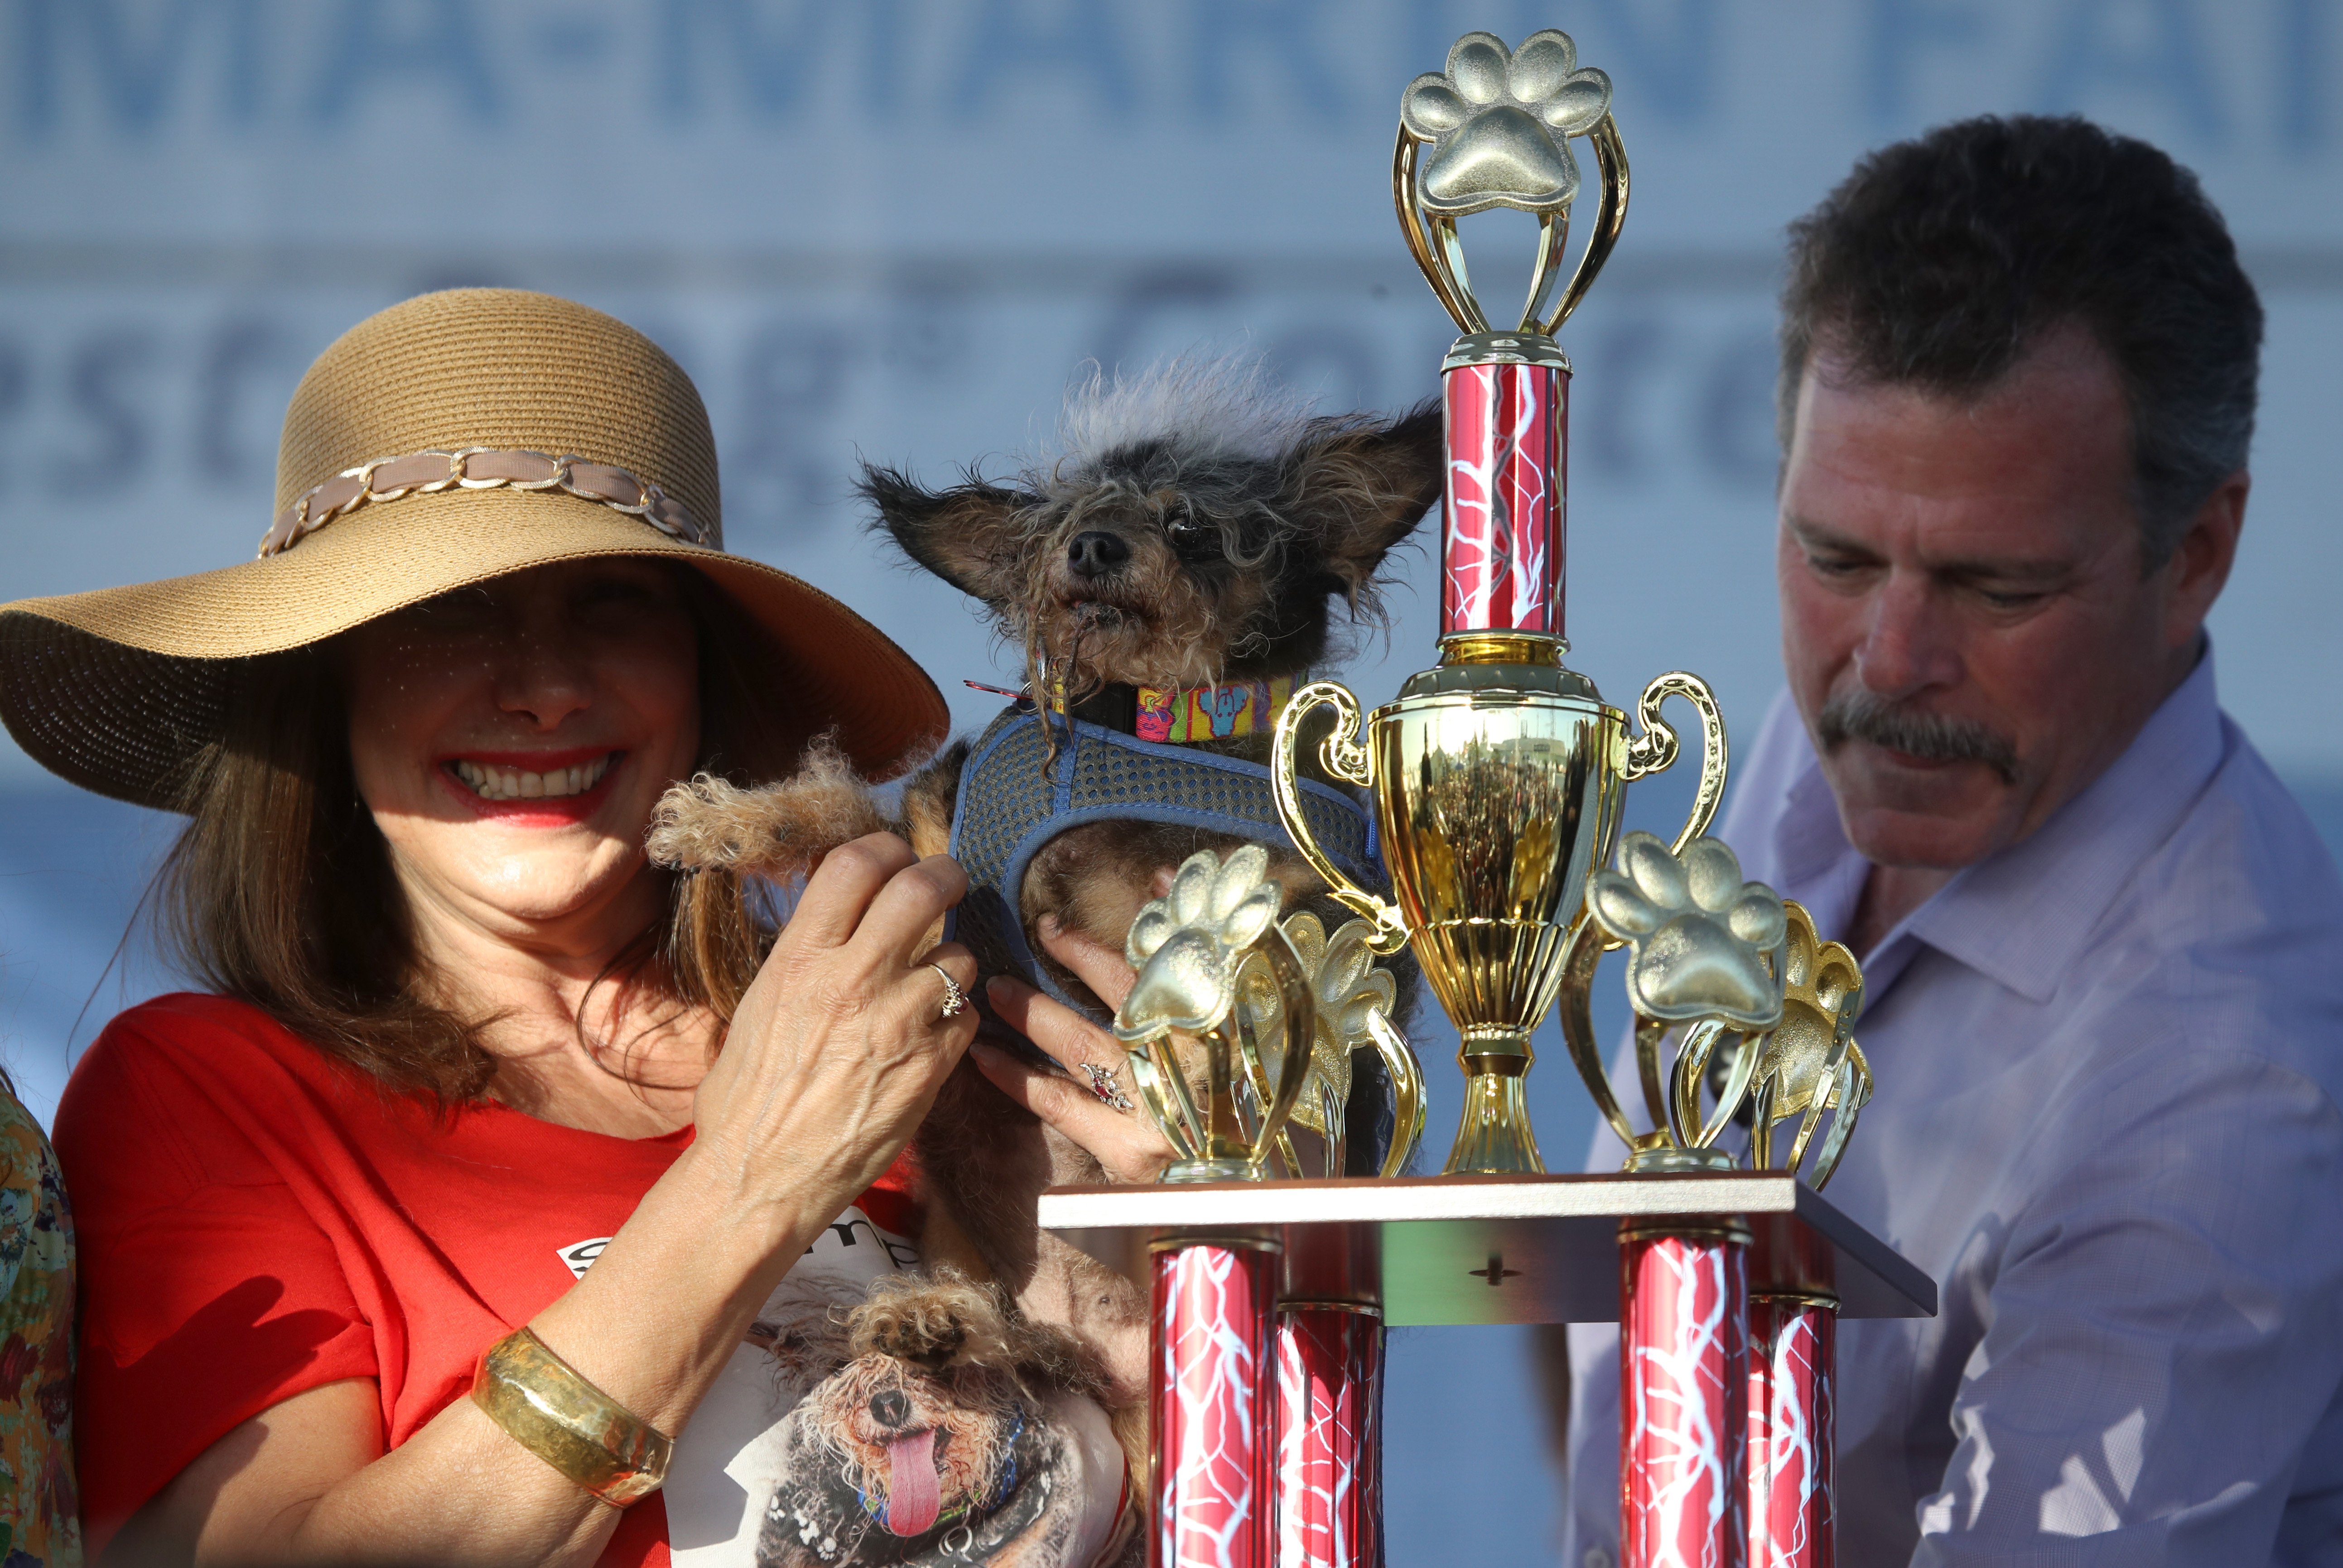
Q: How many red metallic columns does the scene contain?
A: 5